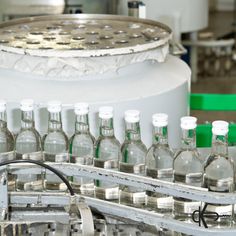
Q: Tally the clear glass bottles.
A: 9